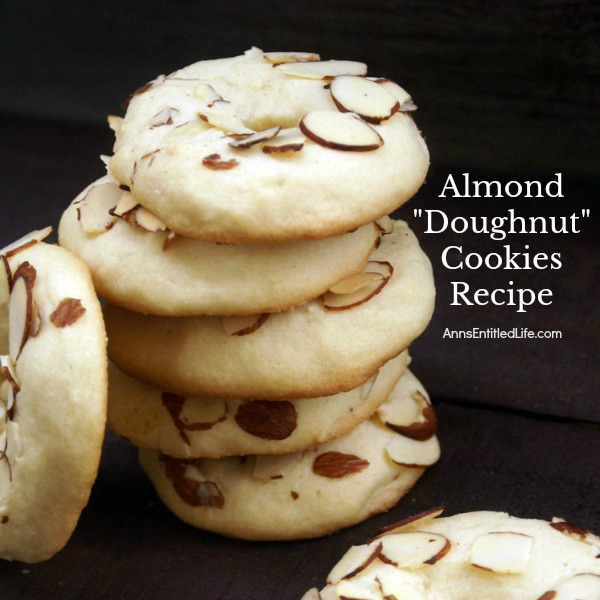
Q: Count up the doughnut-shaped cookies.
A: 7